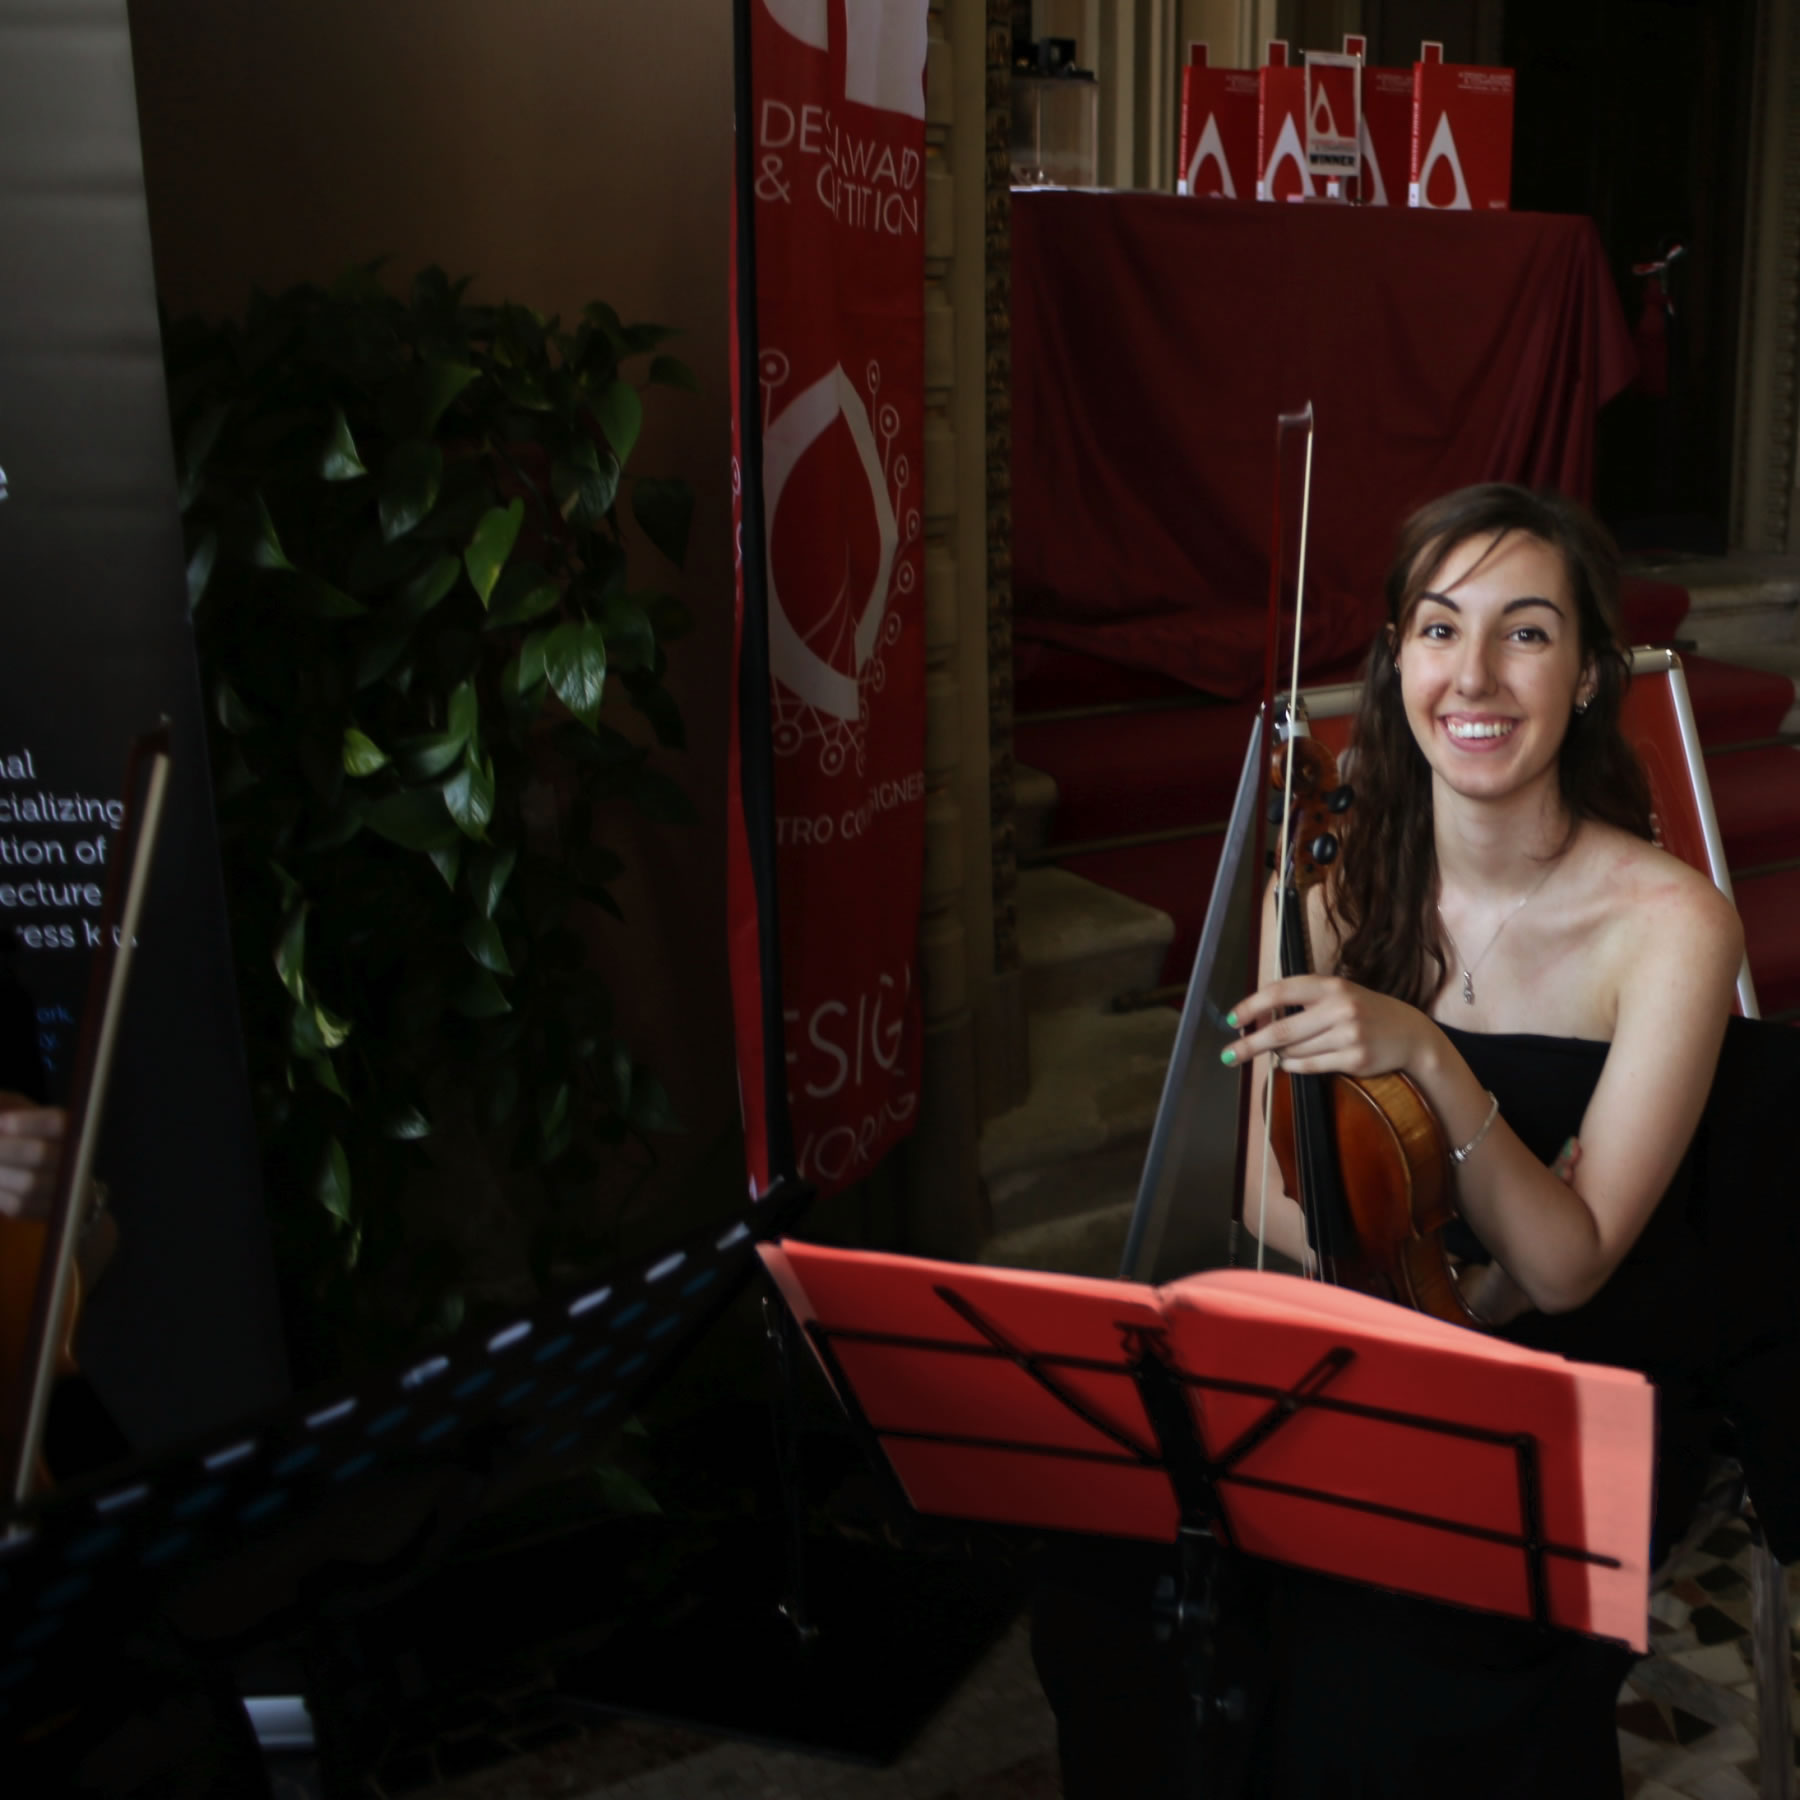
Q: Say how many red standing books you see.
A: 4